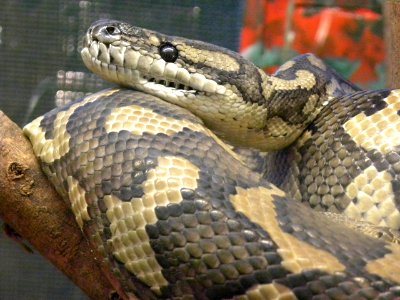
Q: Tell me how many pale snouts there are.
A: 1